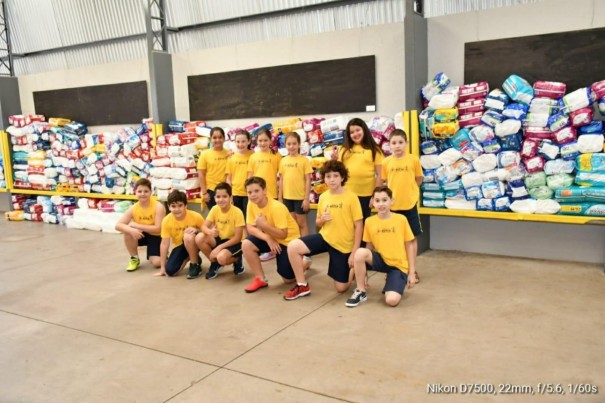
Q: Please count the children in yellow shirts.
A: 12